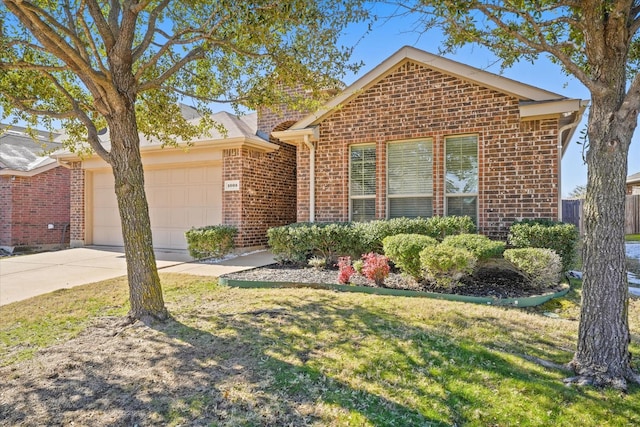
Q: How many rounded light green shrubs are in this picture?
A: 4